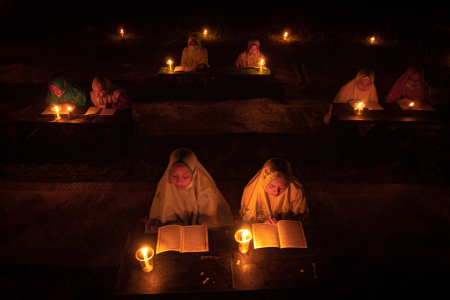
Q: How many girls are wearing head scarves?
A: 8